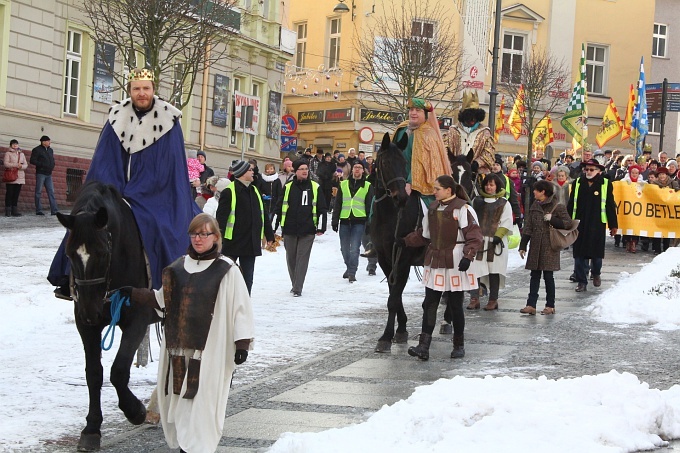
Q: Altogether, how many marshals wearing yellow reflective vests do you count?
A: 5